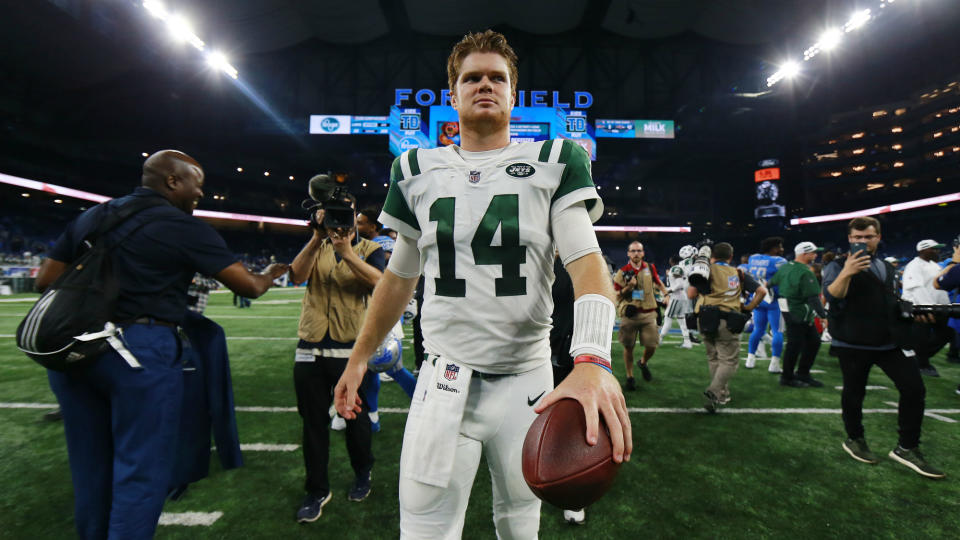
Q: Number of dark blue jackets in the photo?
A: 1